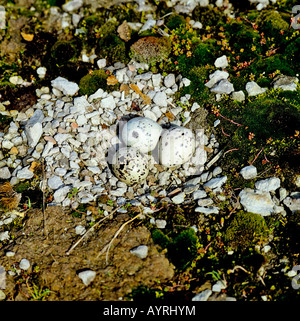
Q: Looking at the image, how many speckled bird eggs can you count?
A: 3